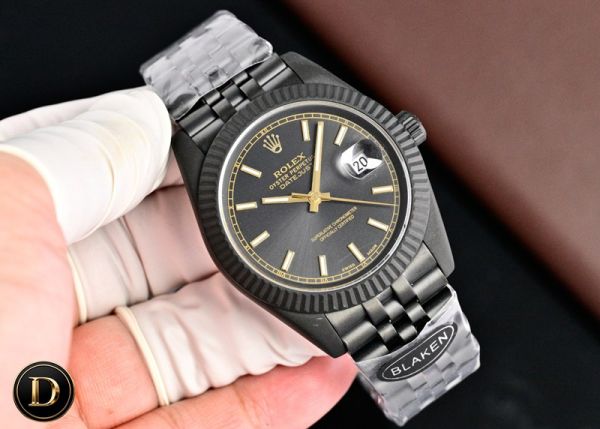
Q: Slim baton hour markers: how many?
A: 10